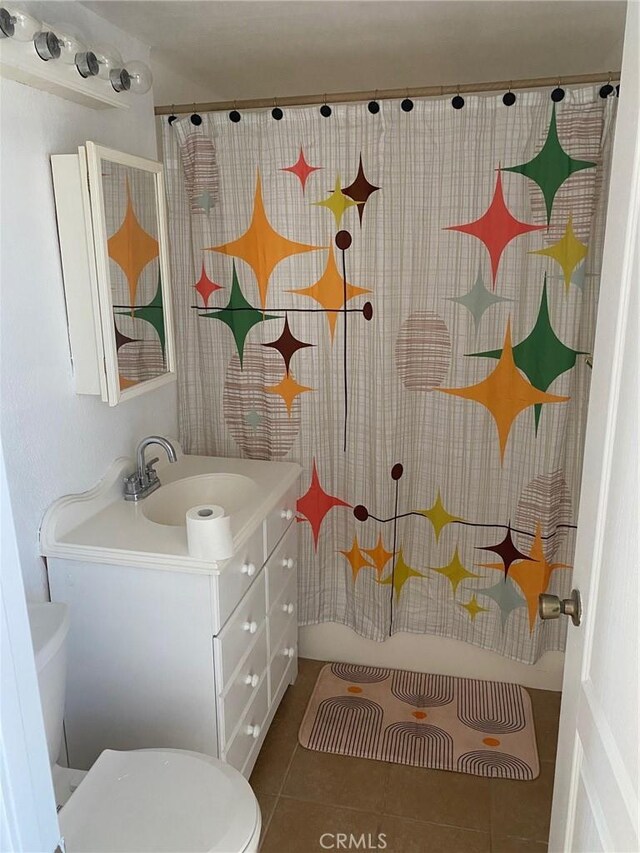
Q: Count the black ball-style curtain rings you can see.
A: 12